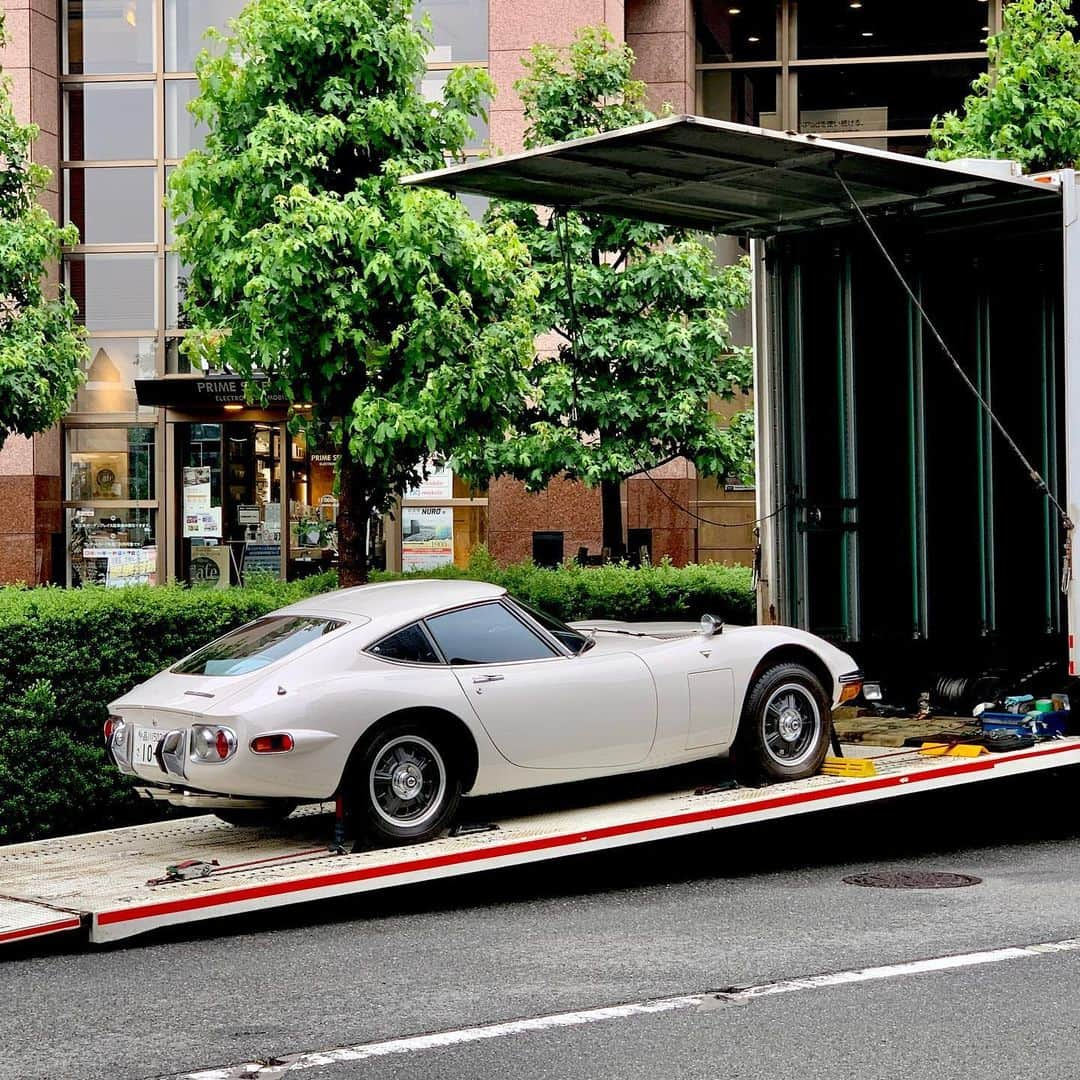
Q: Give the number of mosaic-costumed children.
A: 0